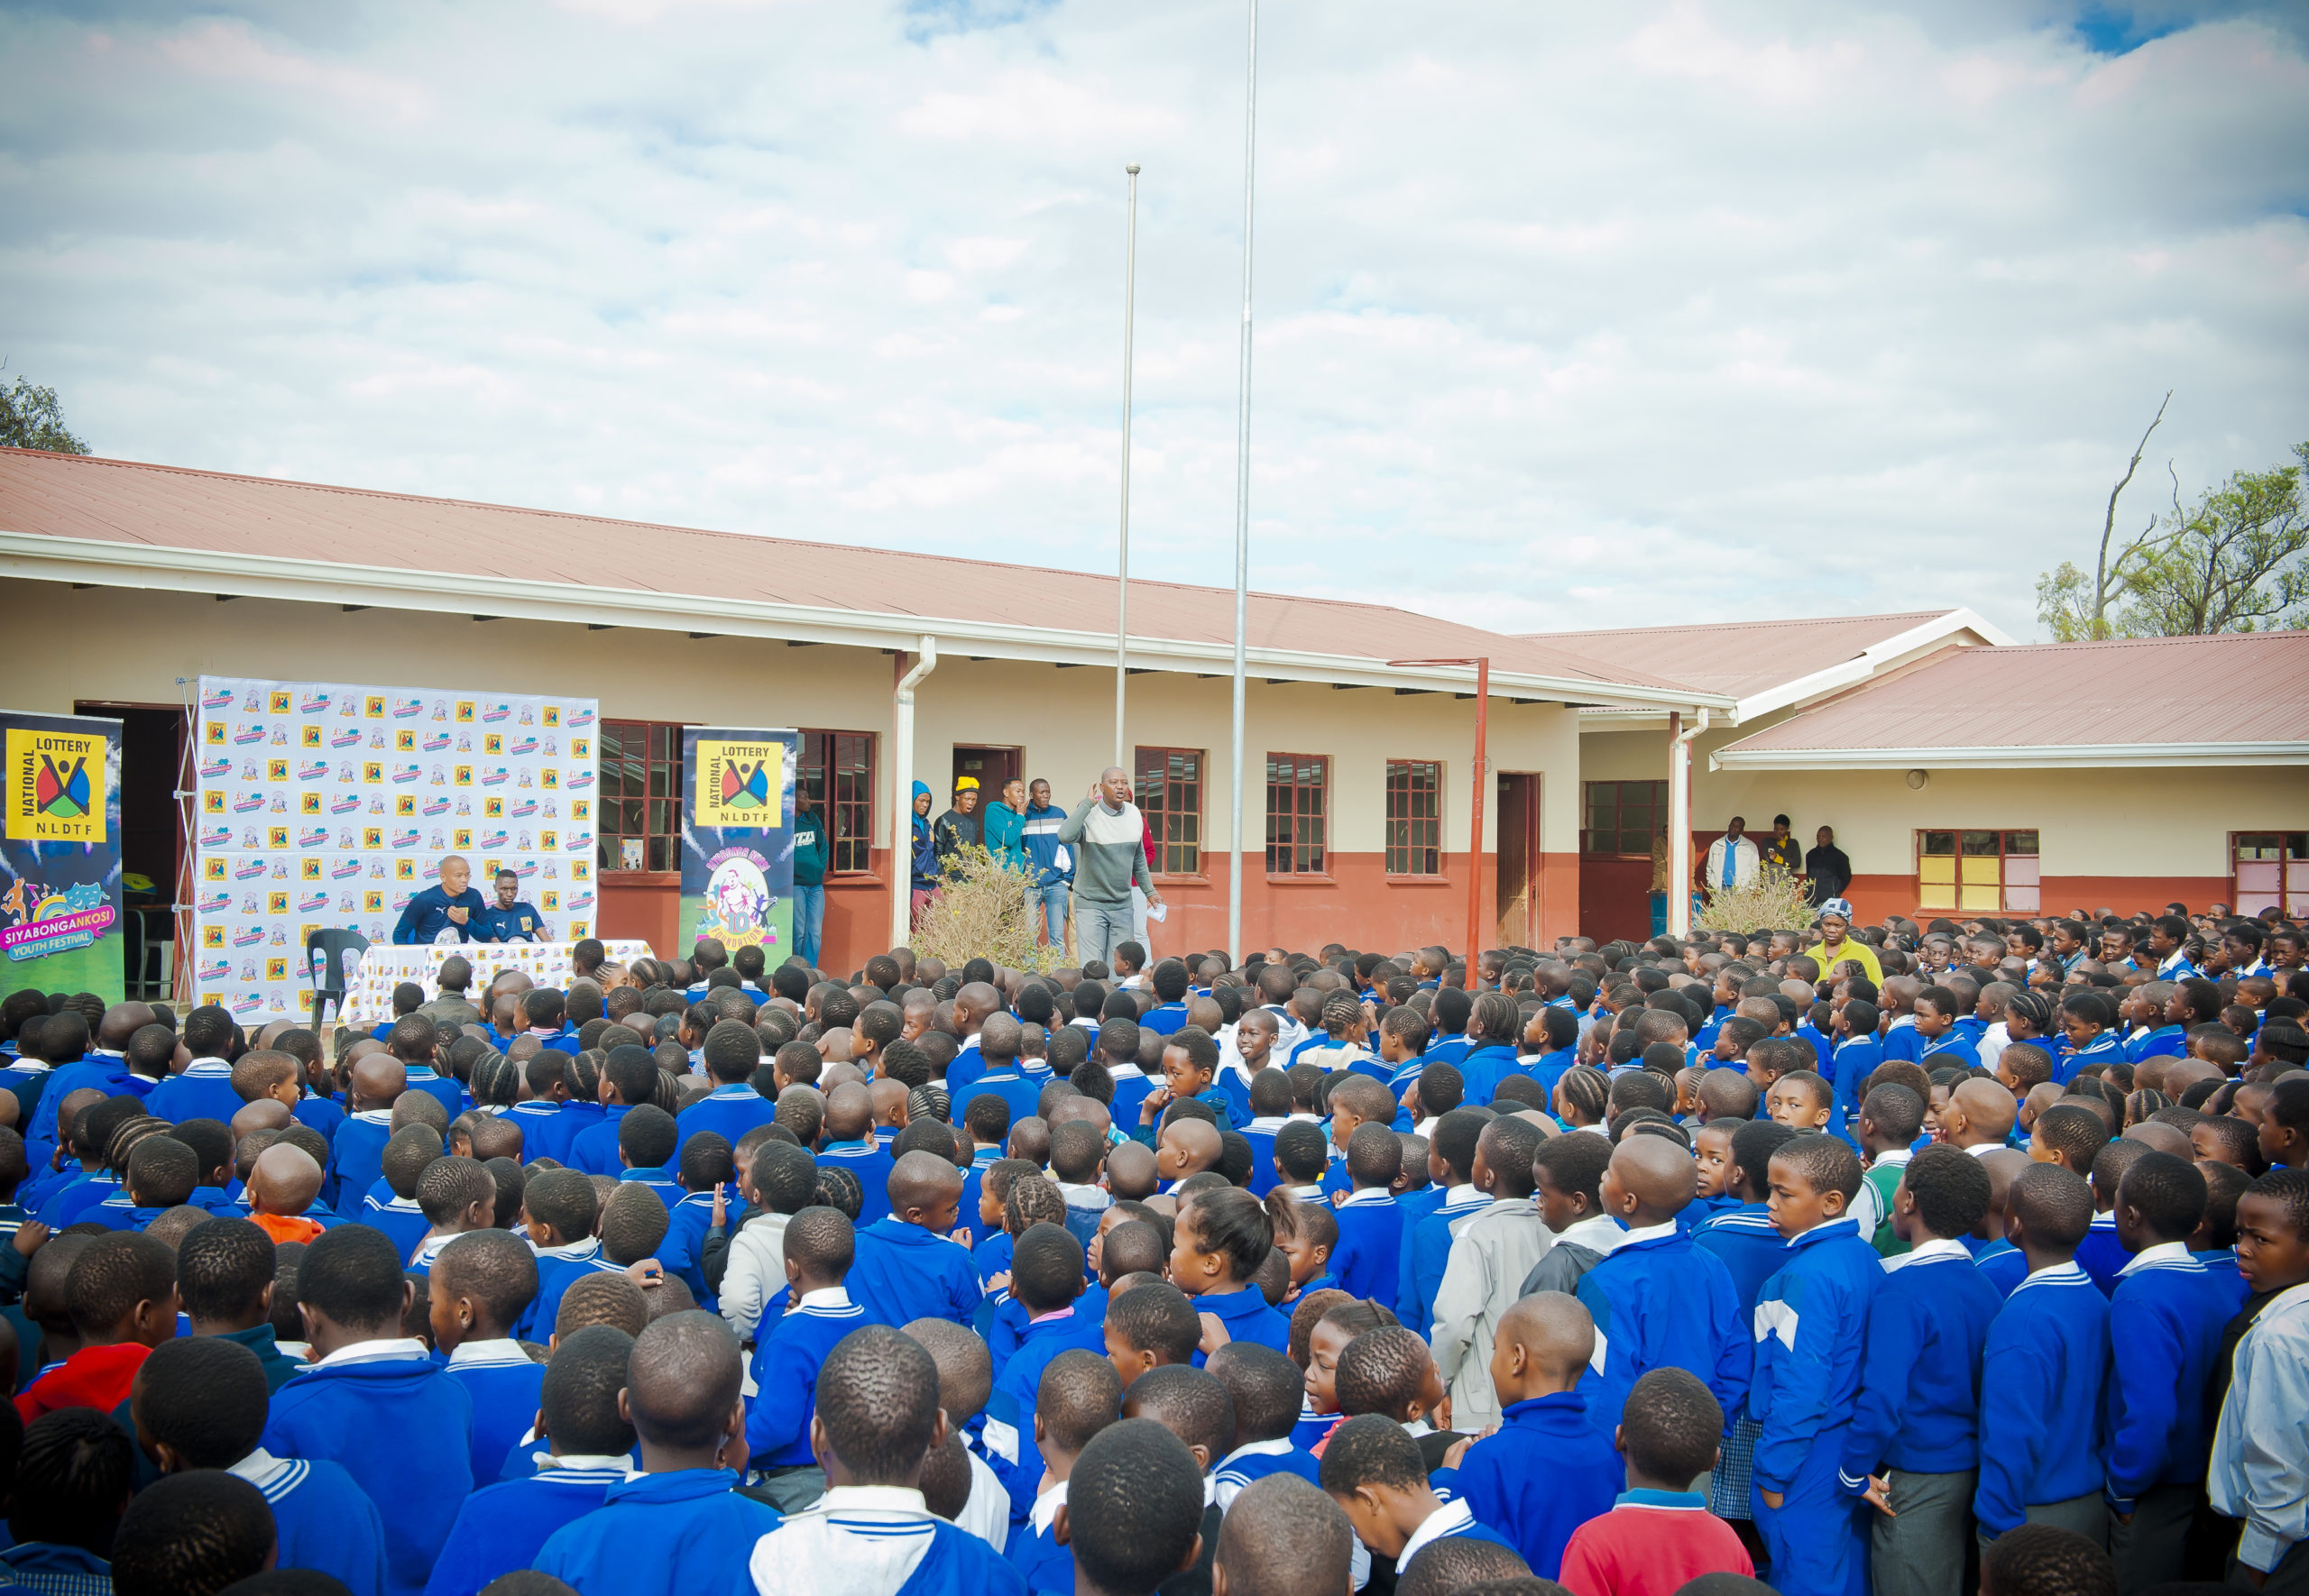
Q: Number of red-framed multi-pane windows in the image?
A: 8